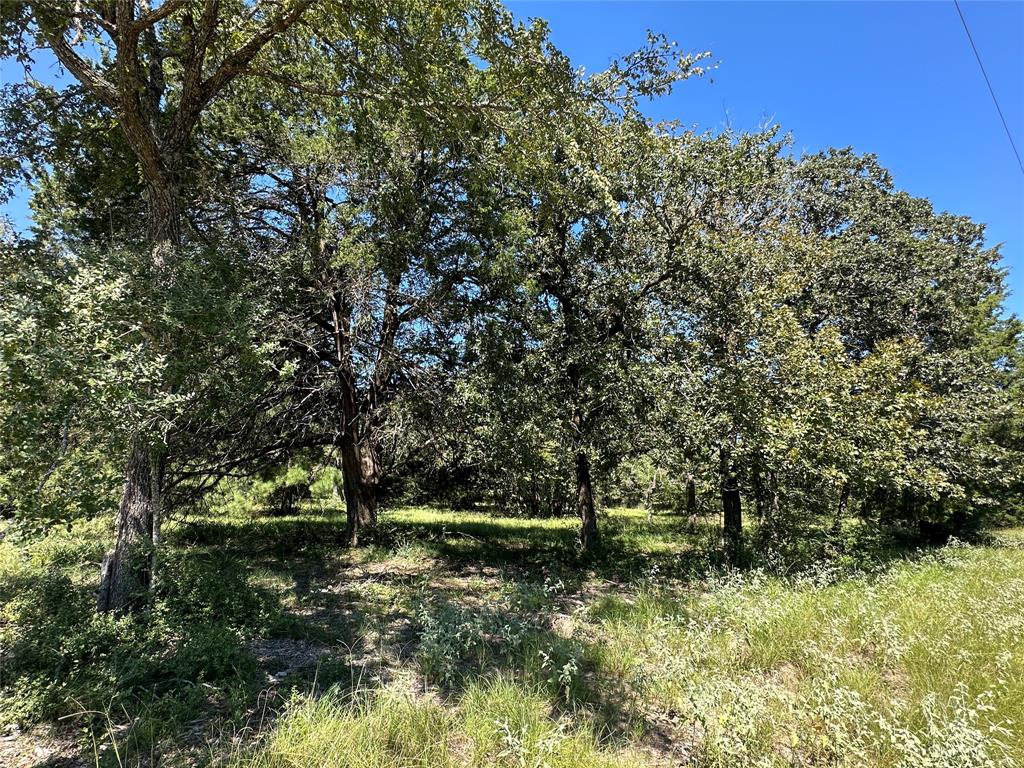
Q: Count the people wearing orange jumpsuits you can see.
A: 0